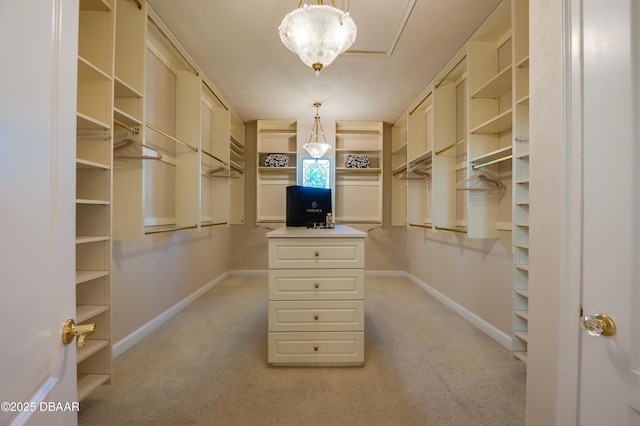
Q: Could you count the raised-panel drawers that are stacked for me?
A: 4